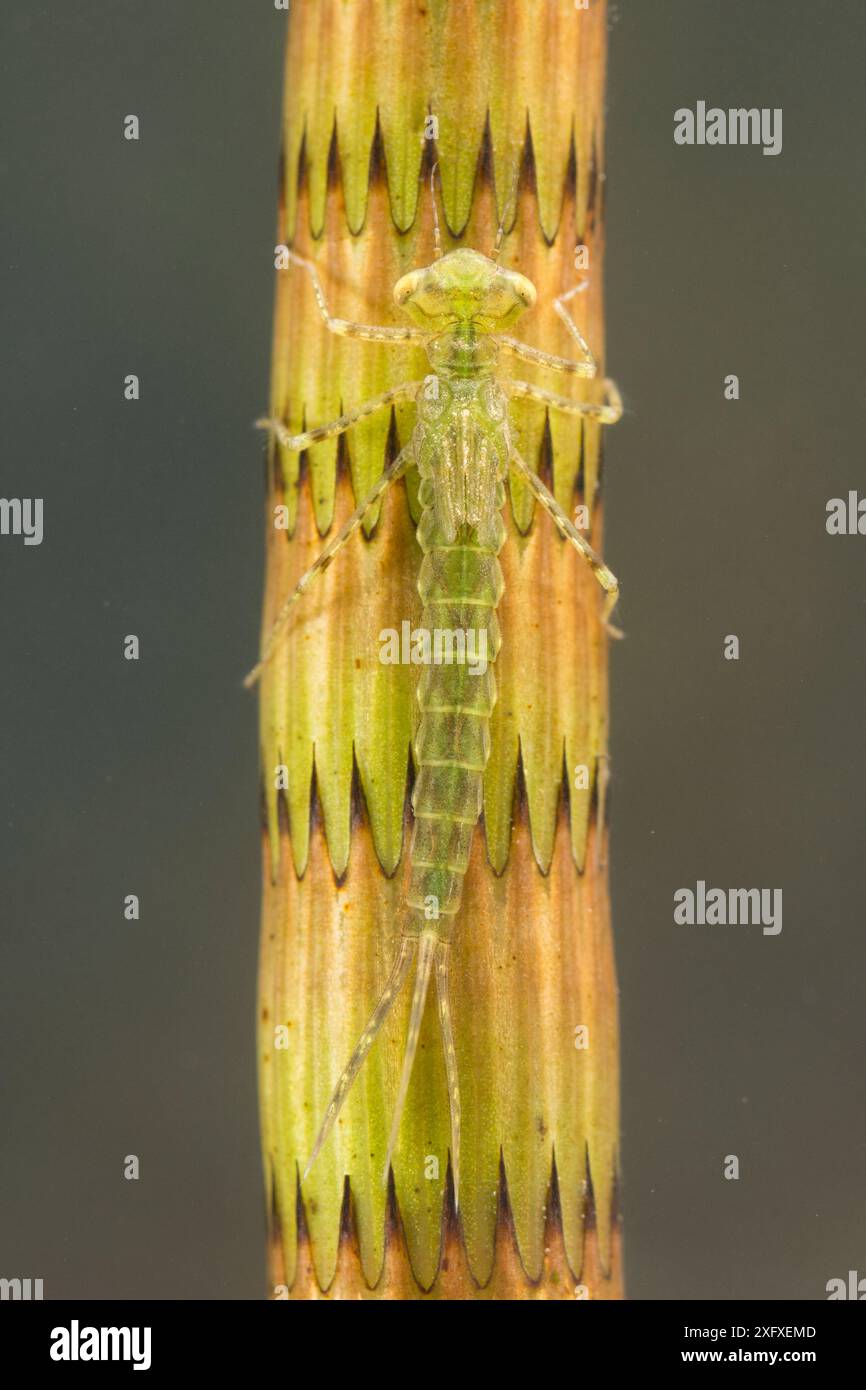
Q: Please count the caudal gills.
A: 3